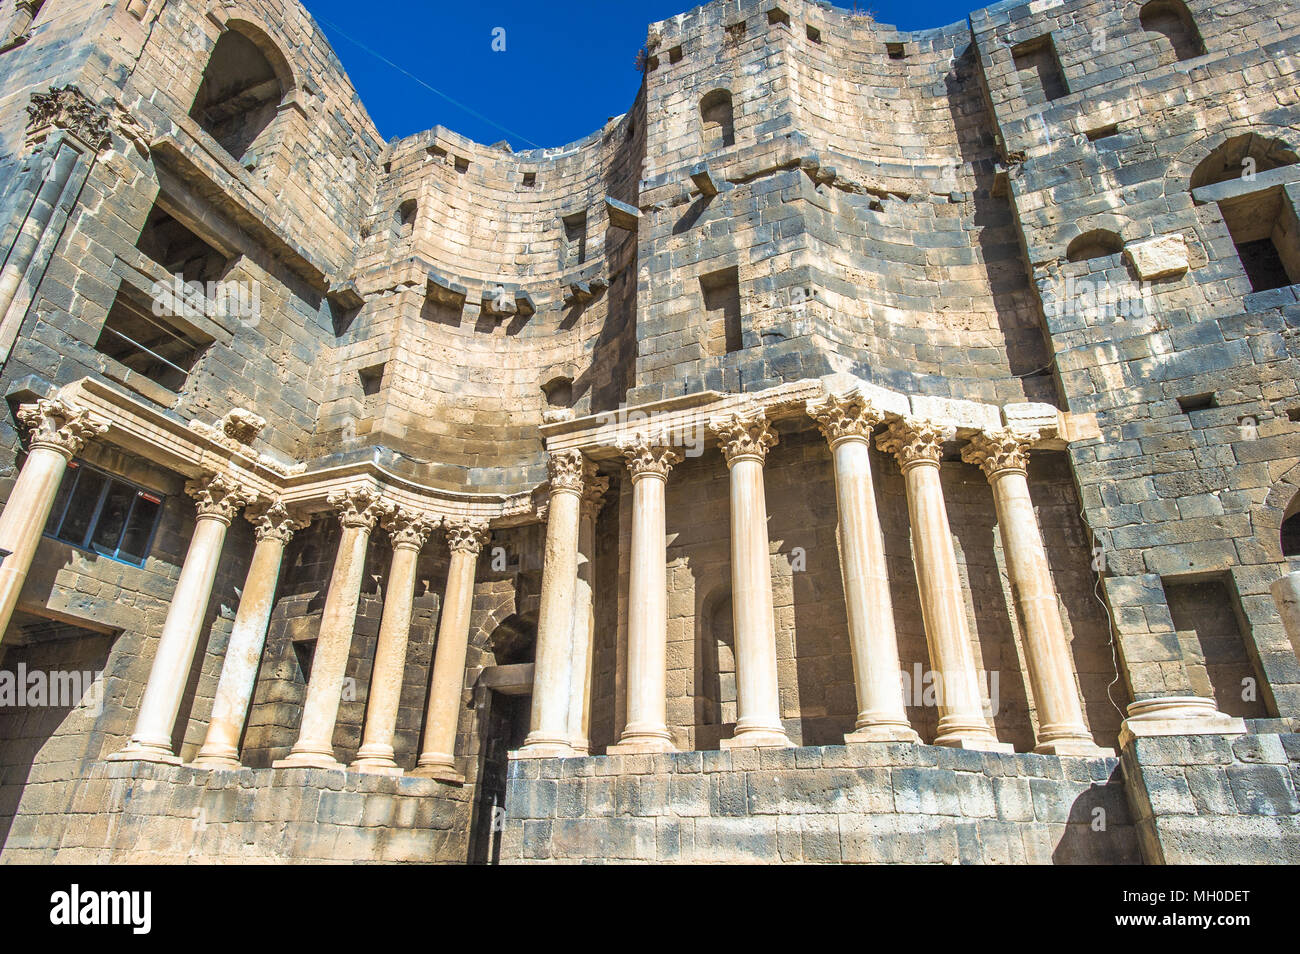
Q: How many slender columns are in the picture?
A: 13